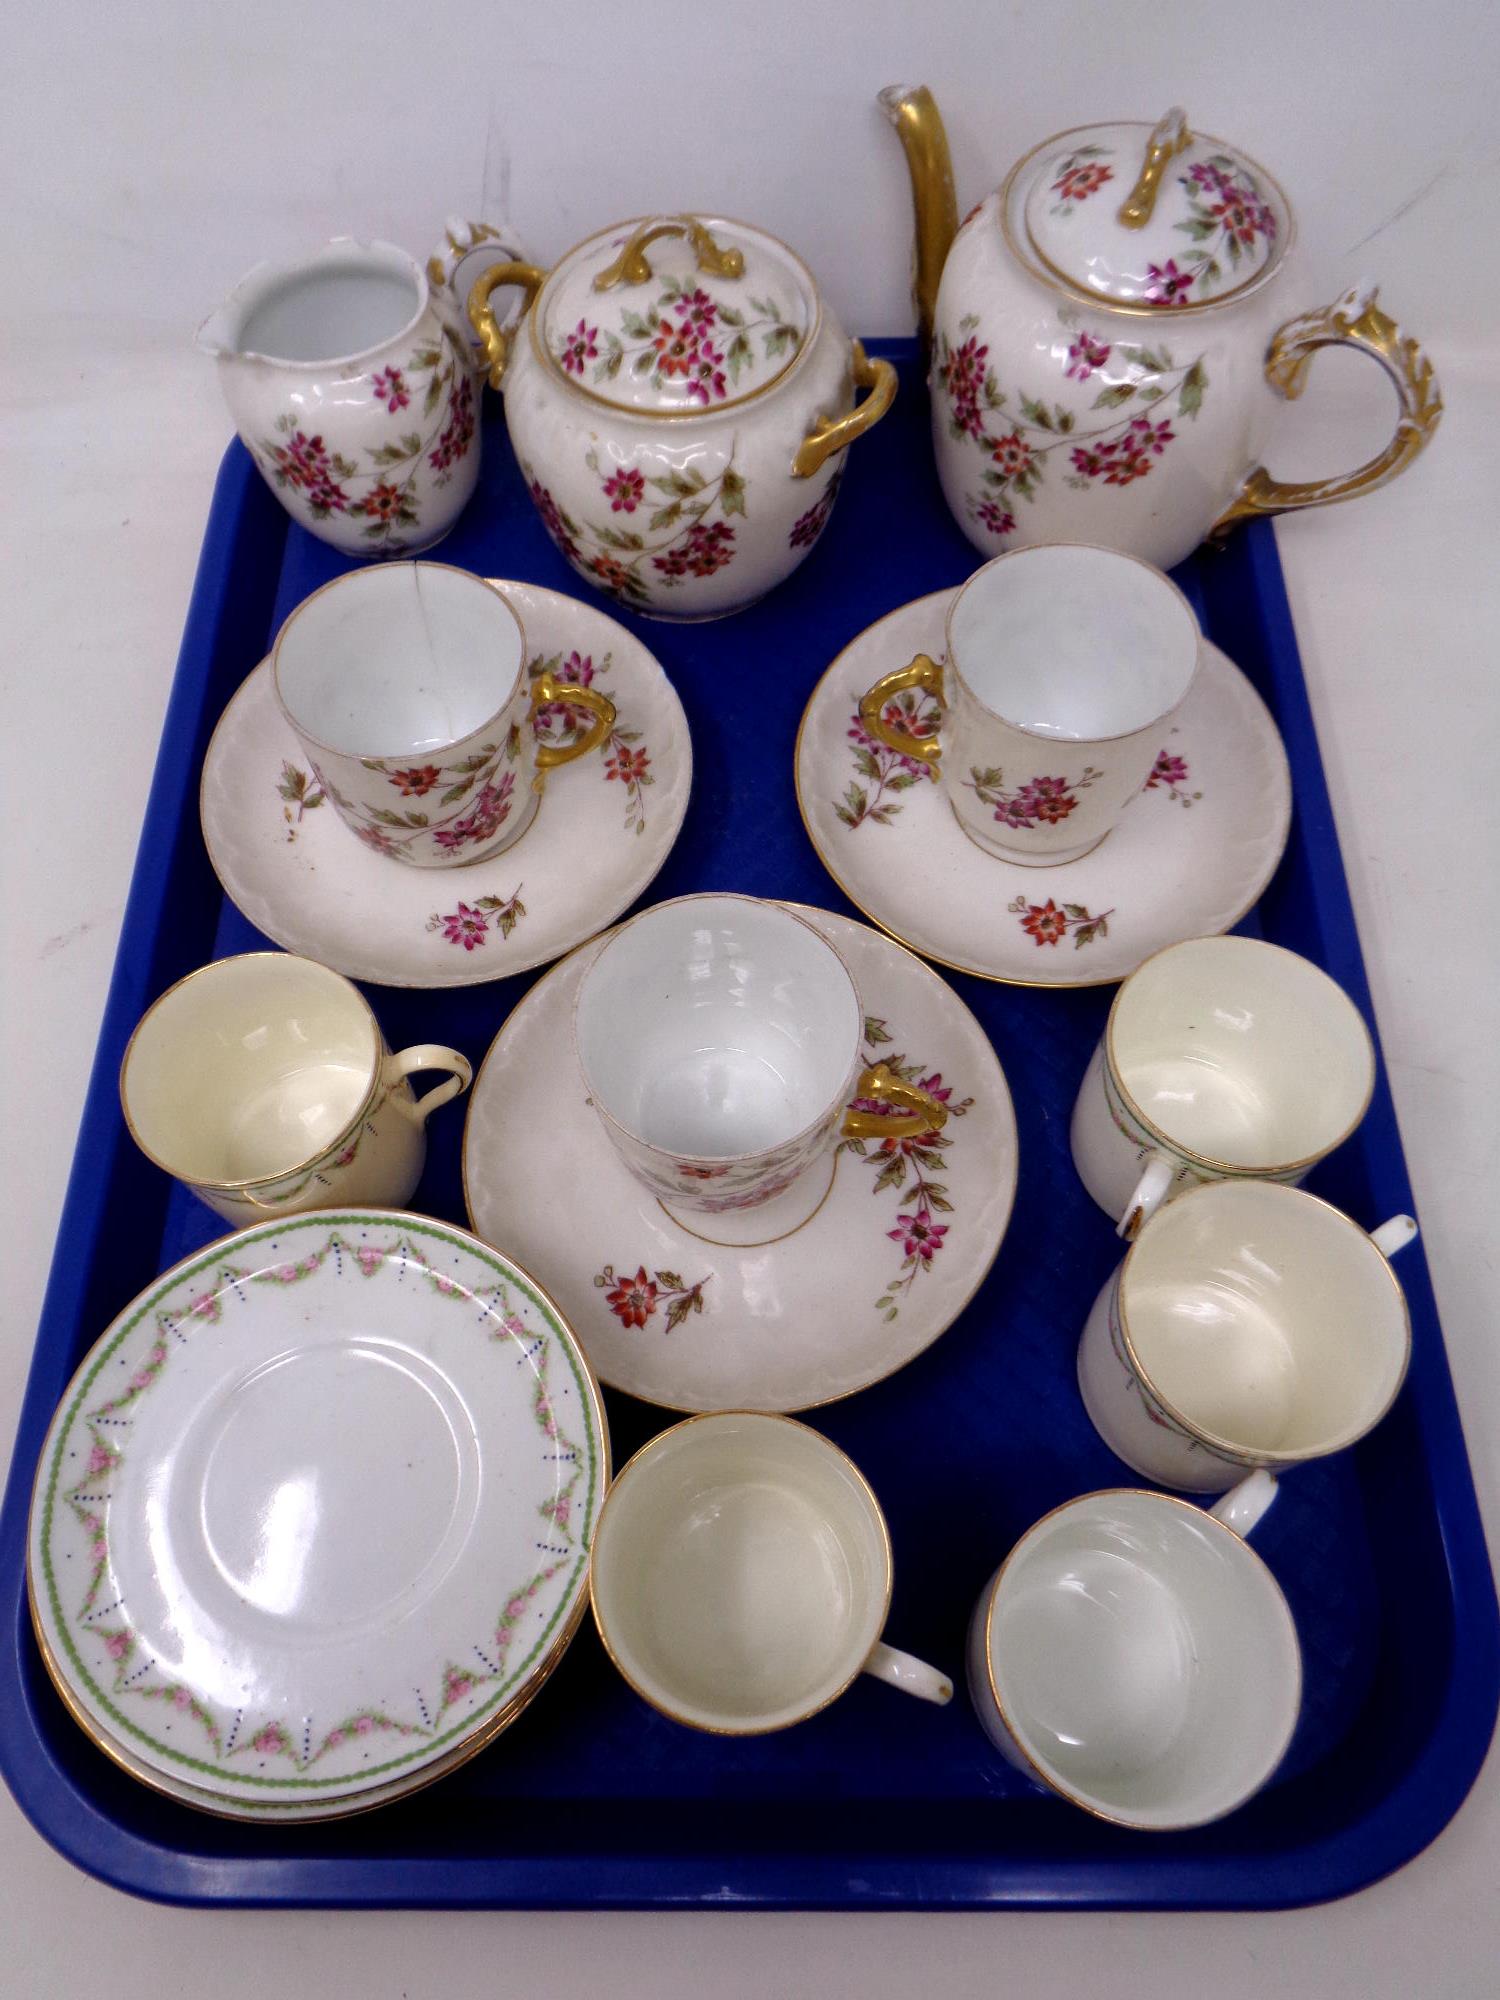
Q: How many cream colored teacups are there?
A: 5